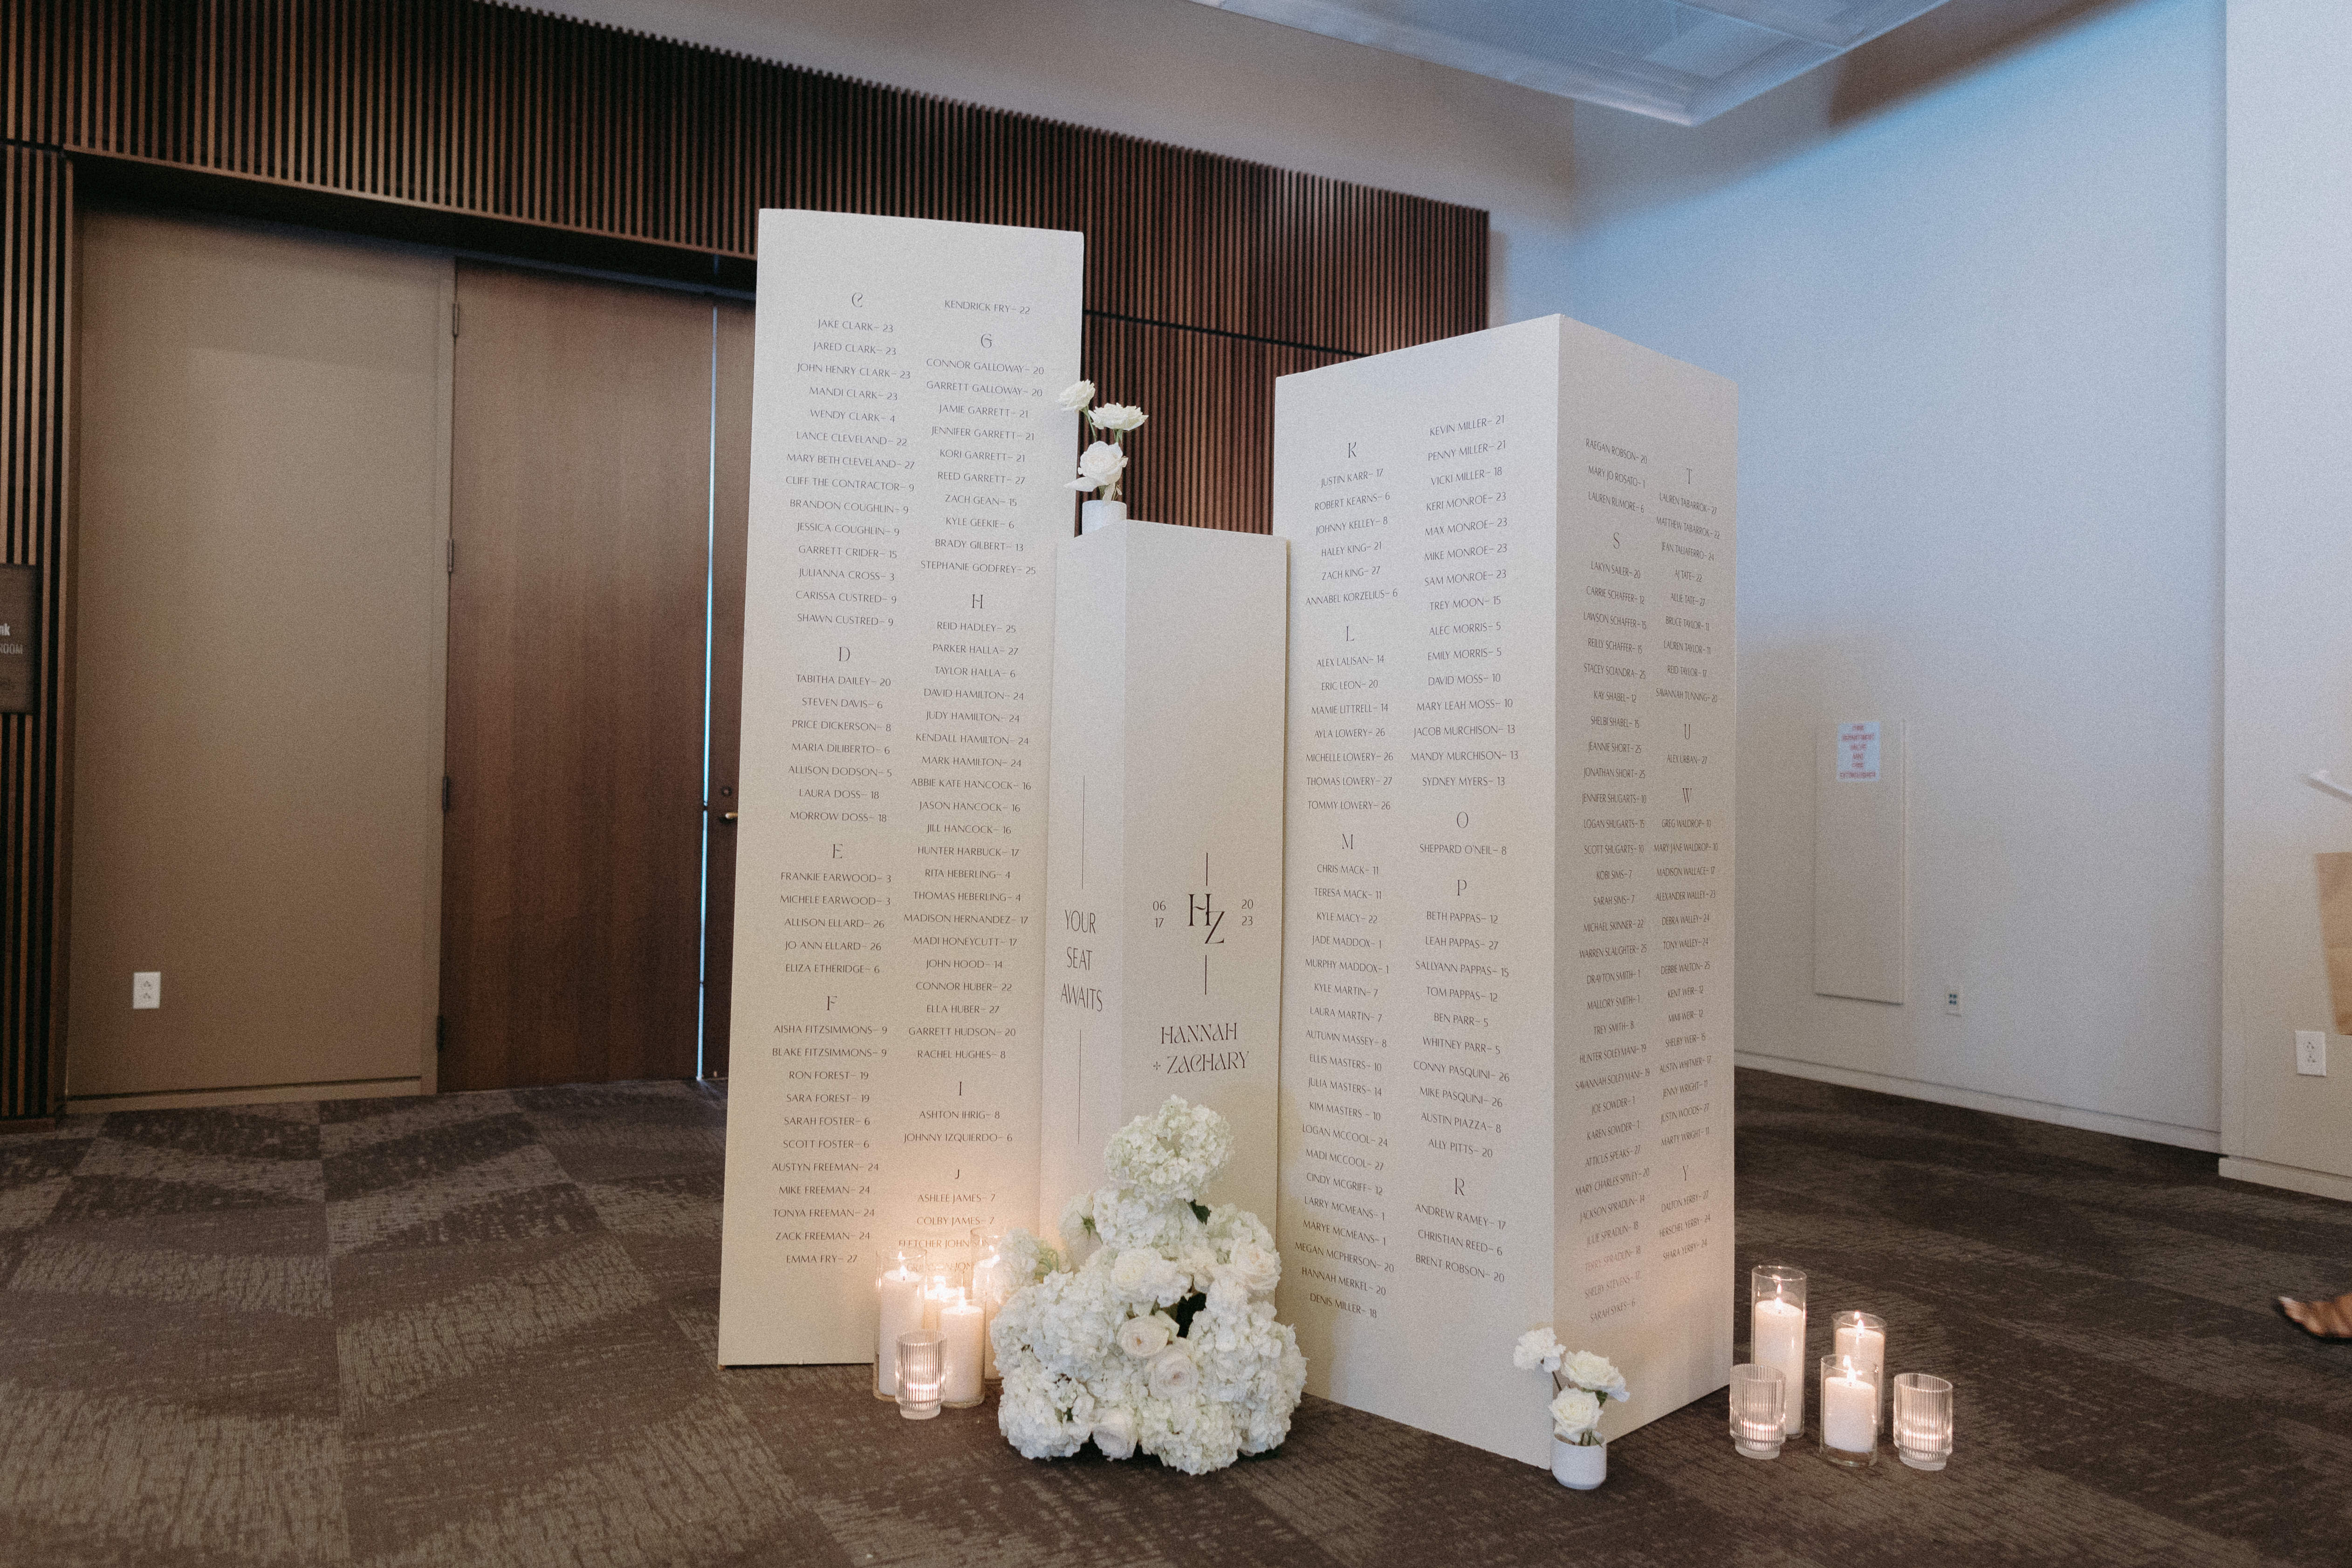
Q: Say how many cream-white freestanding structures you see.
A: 3